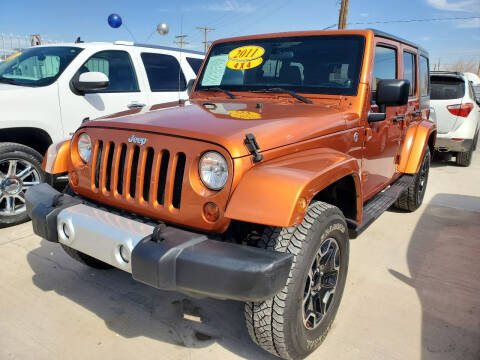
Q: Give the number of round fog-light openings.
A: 2